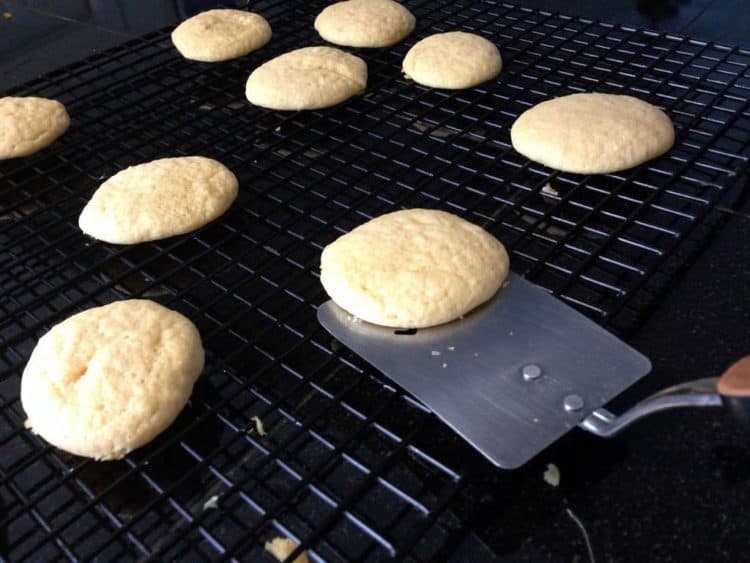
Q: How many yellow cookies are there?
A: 9